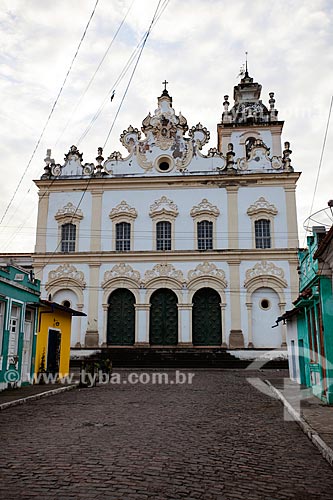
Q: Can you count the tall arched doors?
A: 3